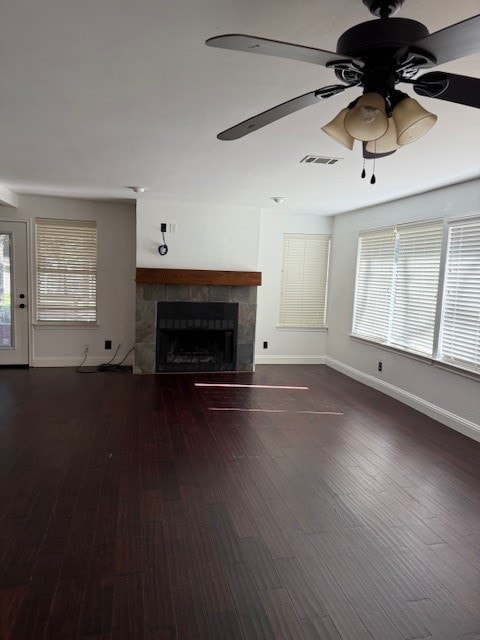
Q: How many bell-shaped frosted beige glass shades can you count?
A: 4